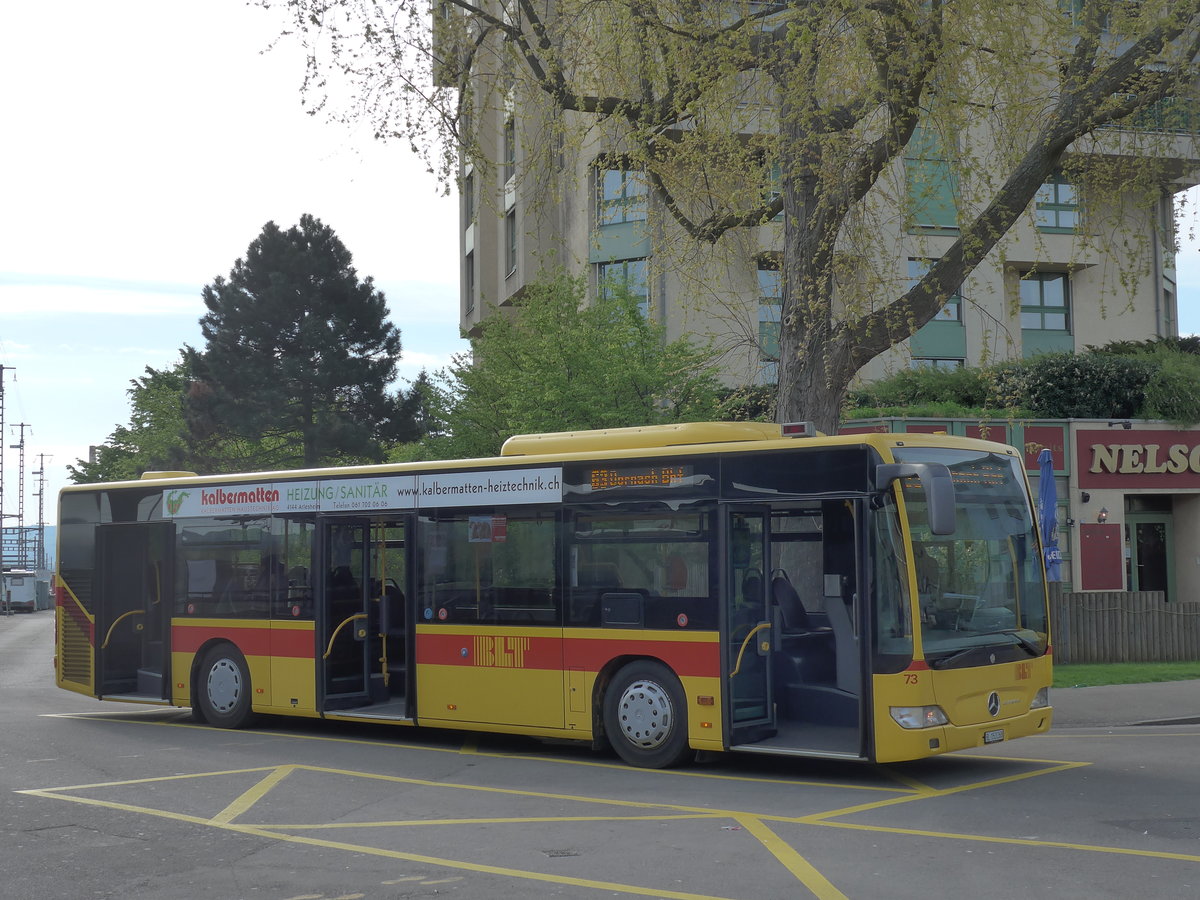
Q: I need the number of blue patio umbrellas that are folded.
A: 1